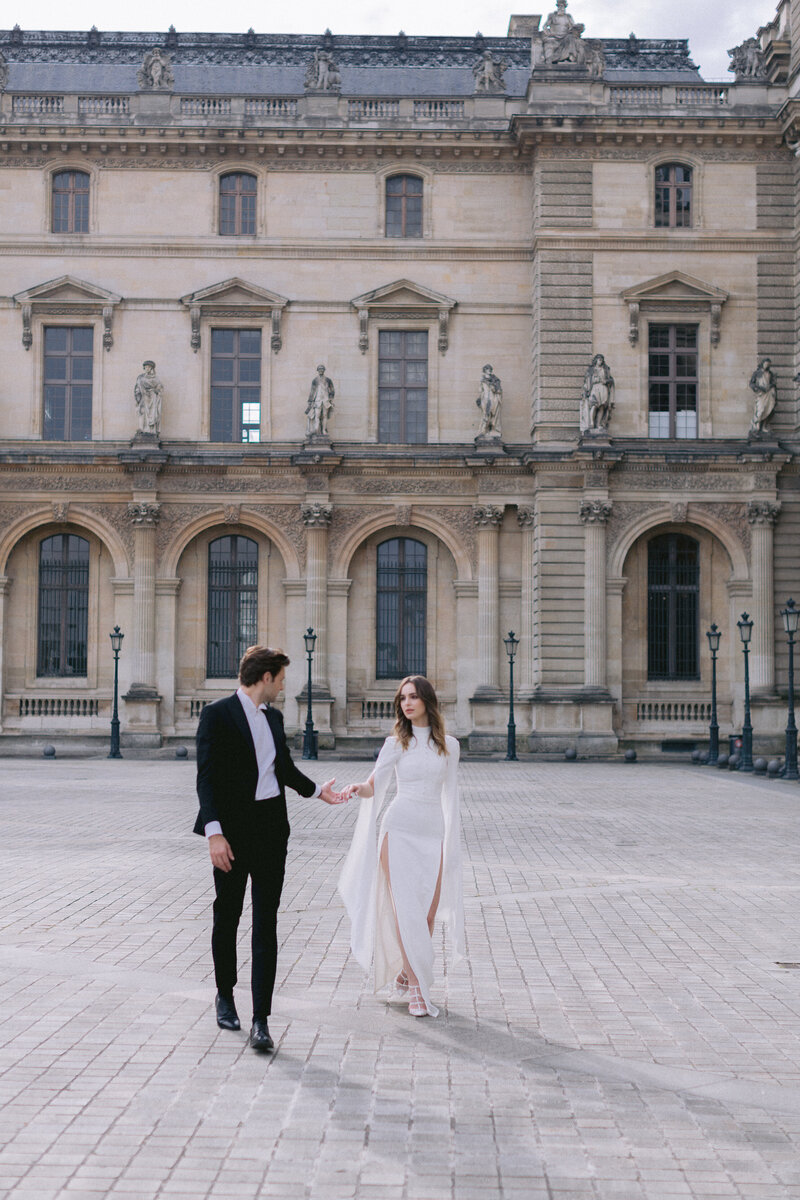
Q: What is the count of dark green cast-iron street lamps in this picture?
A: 6